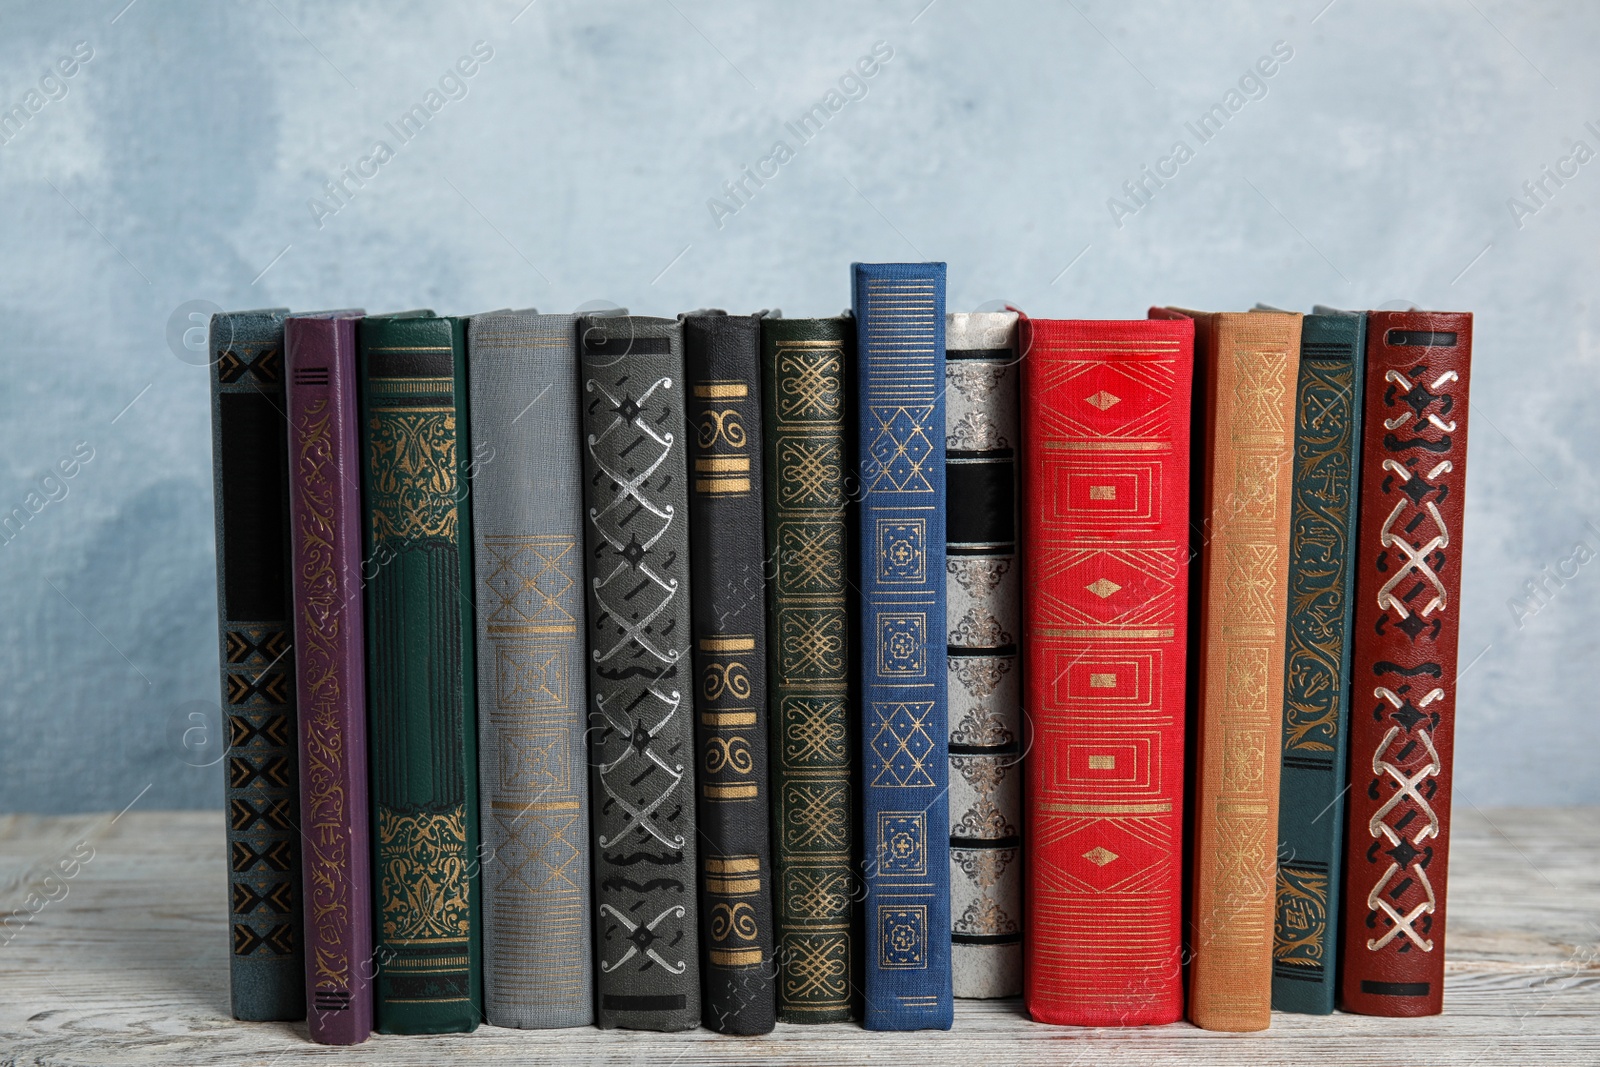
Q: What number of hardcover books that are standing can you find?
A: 13